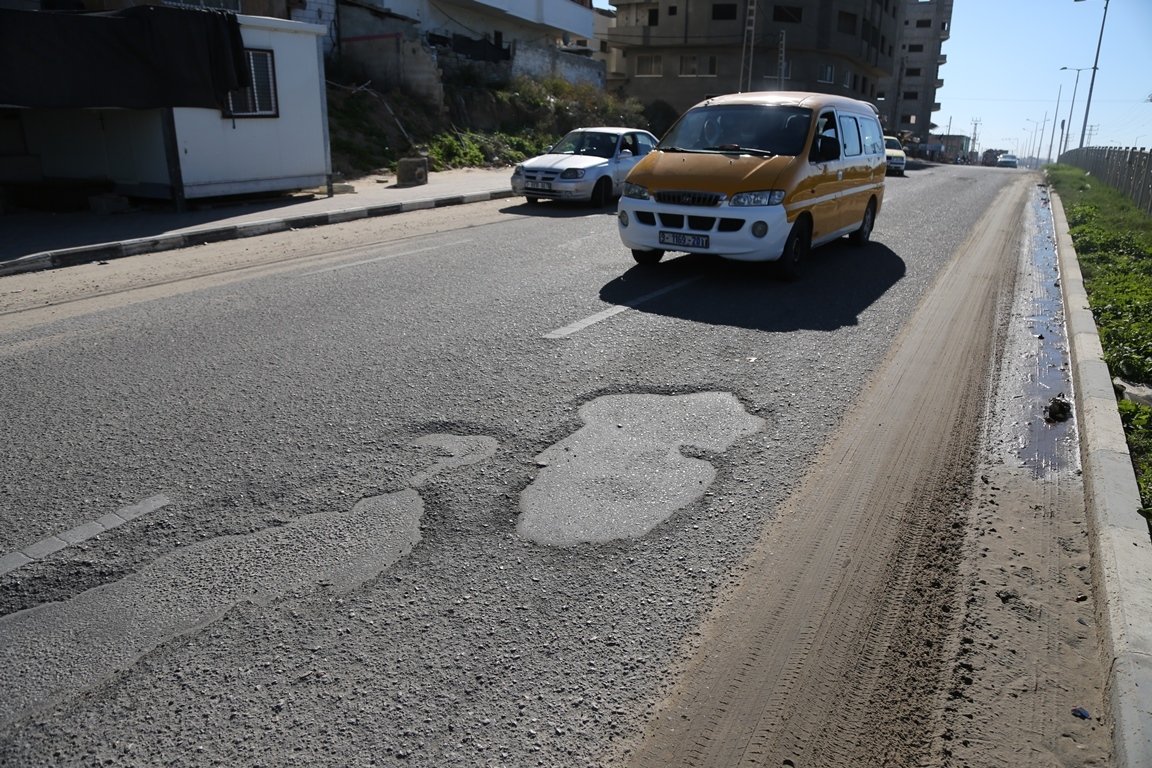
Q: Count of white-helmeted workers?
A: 0